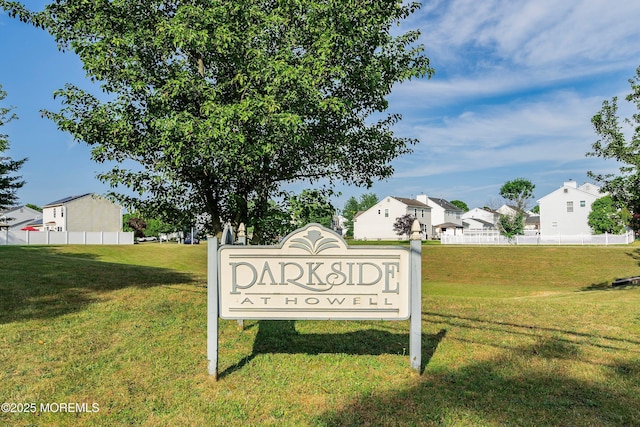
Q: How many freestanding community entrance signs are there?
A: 1